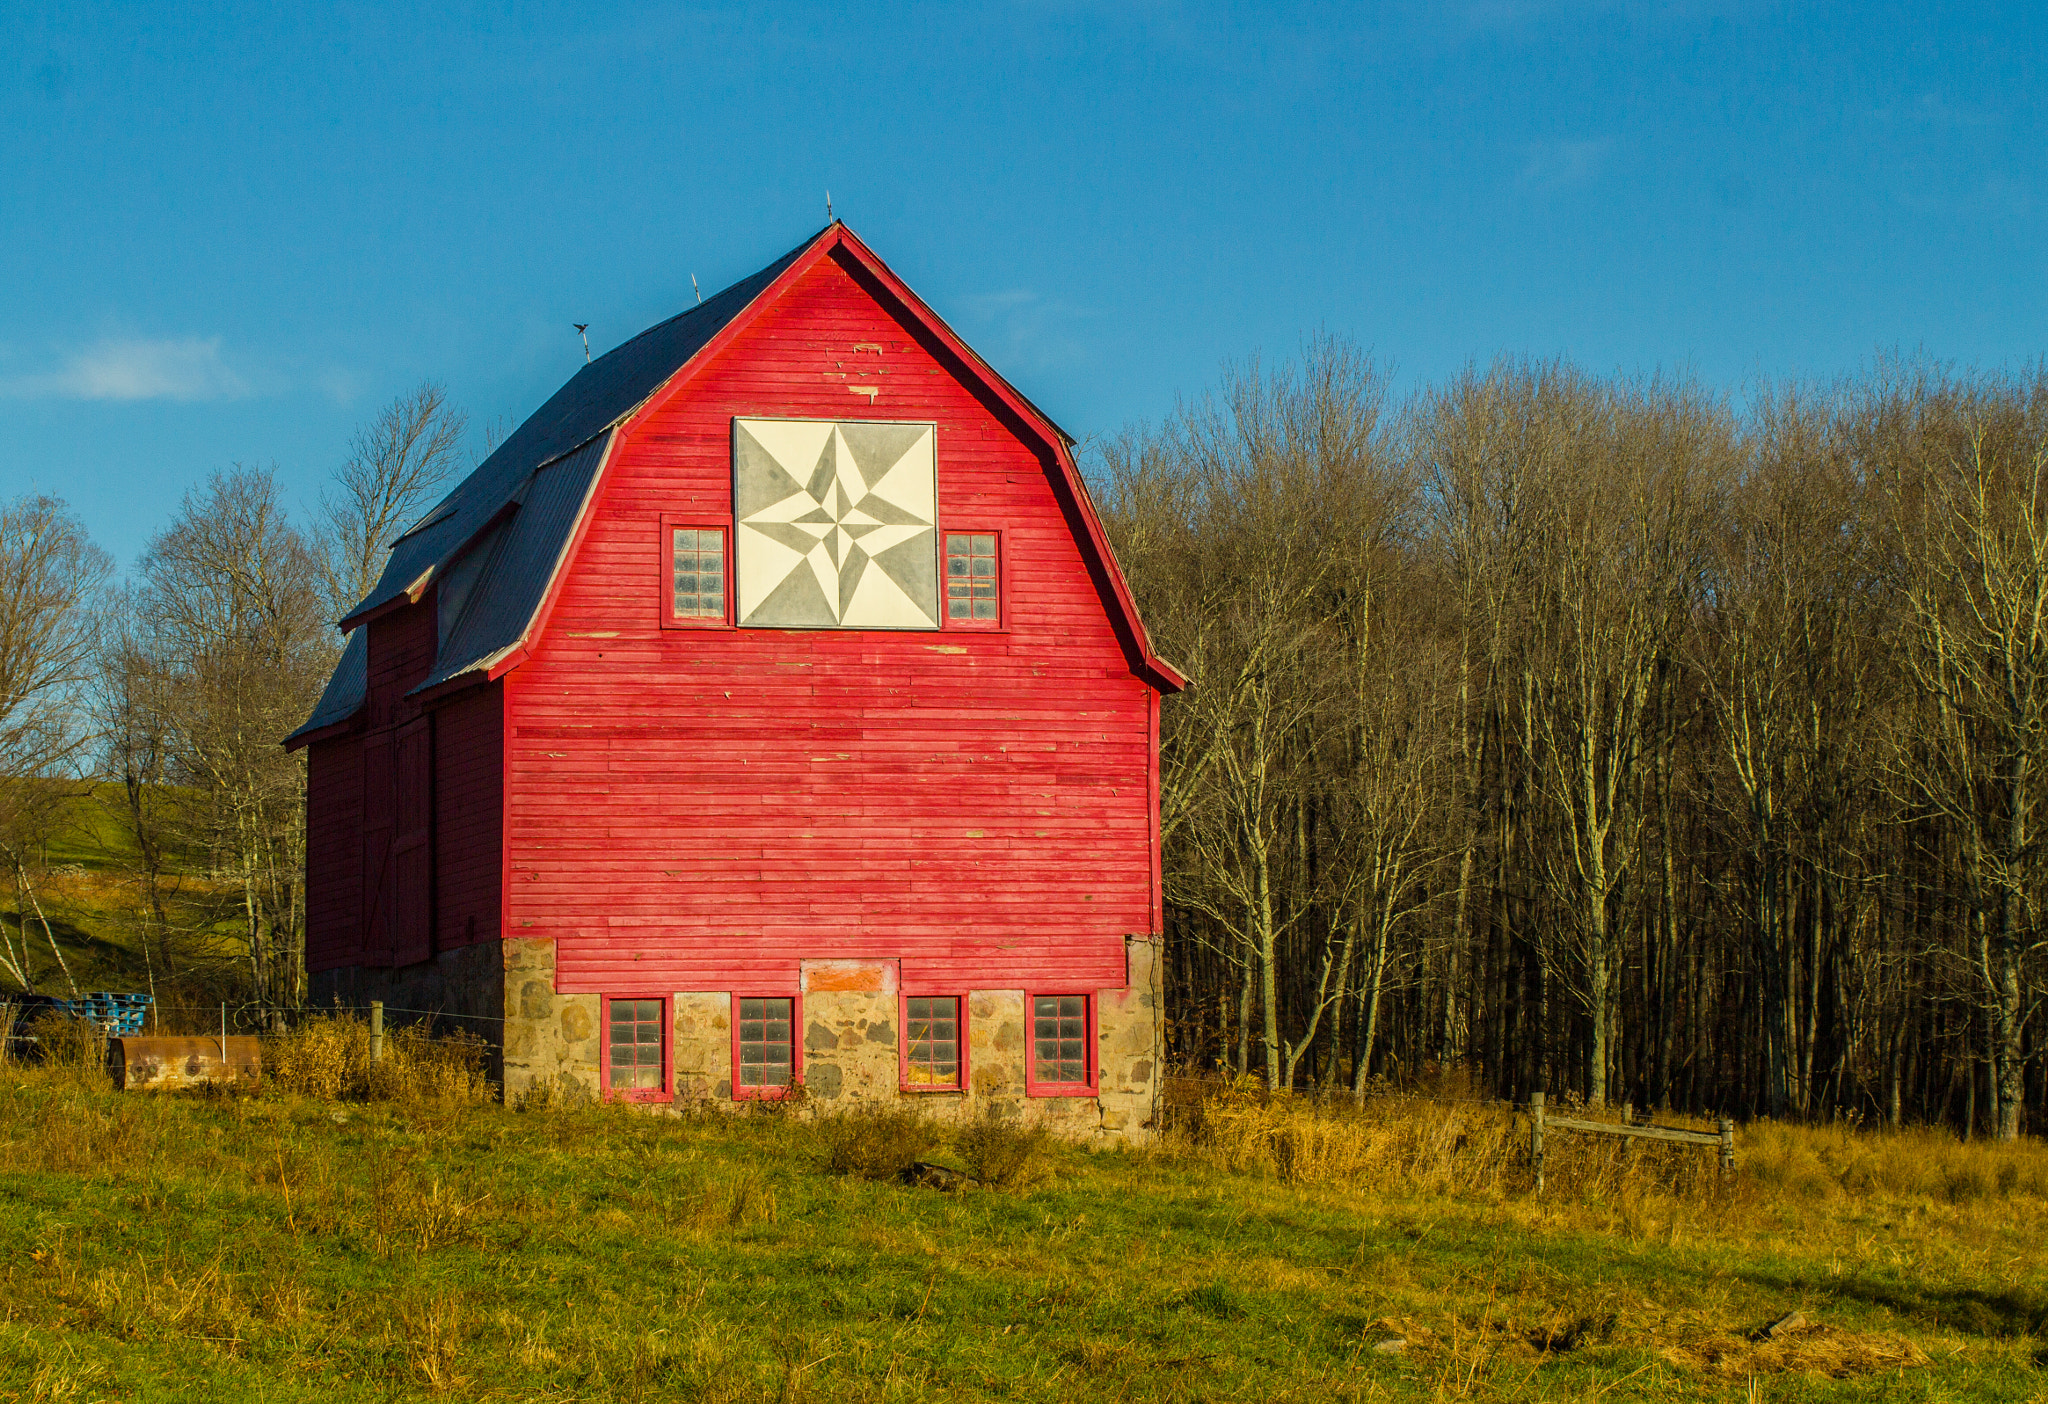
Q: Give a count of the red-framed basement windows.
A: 4